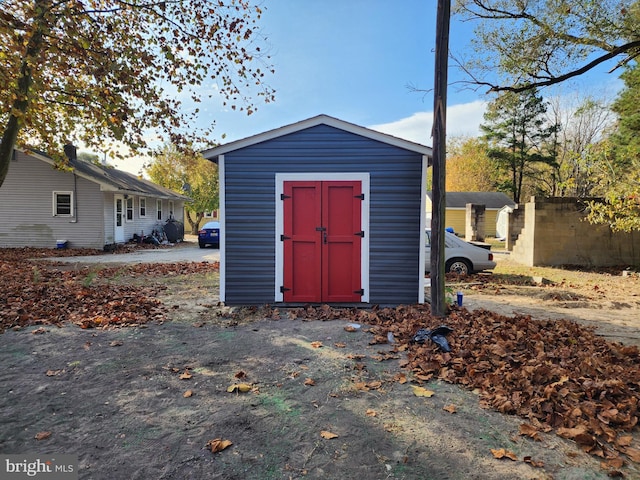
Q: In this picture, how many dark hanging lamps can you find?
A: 0